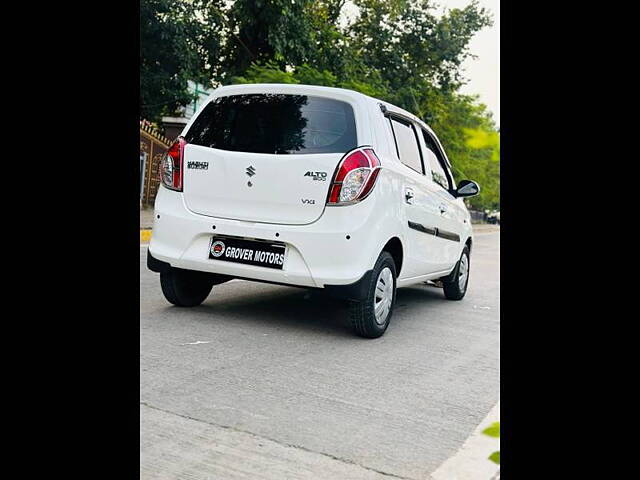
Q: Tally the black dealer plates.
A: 1